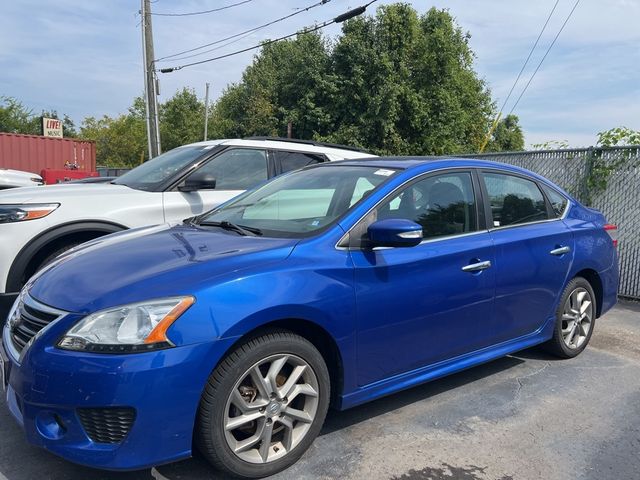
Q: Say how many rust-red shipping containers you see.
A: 1